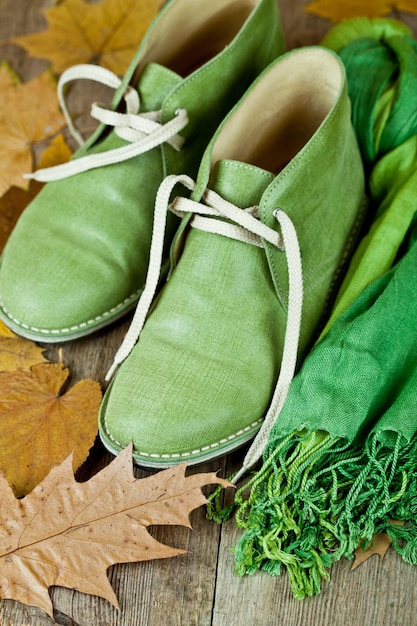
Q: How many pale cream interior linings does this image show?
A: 2